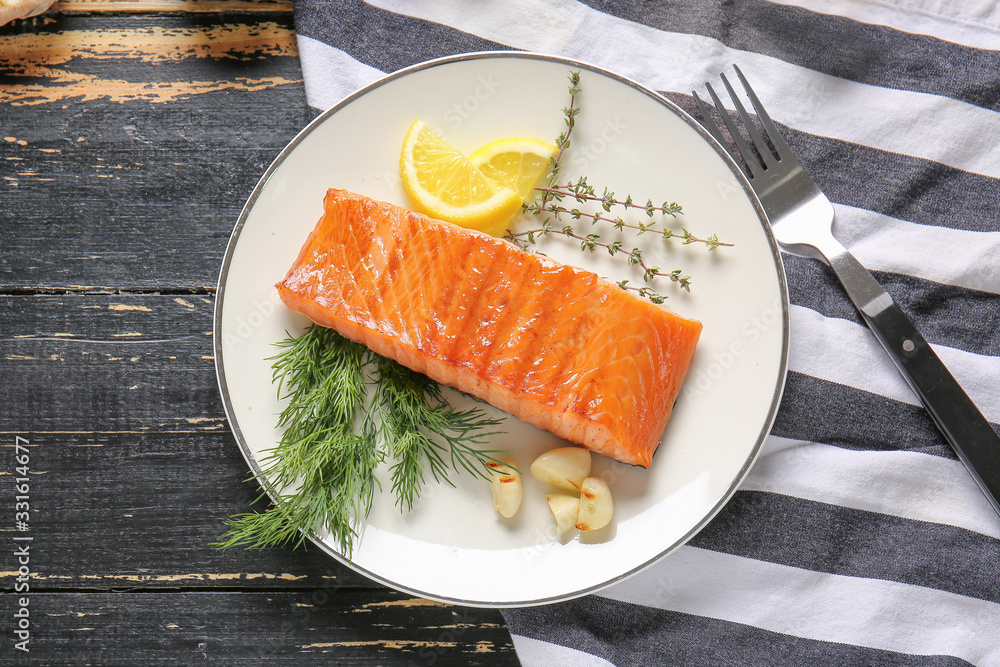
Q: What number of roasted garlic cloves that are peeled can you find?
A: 4